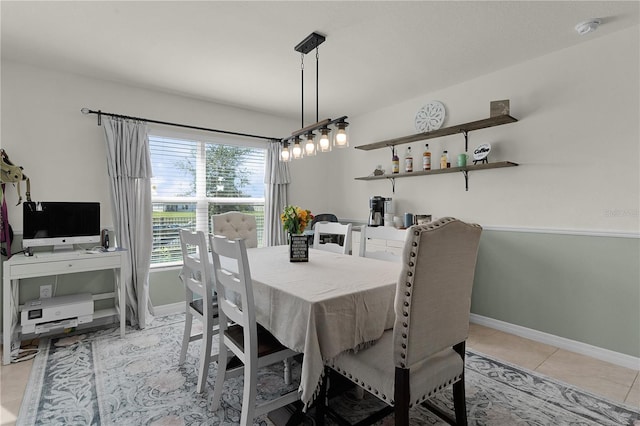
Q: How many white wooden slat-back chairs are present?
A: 4